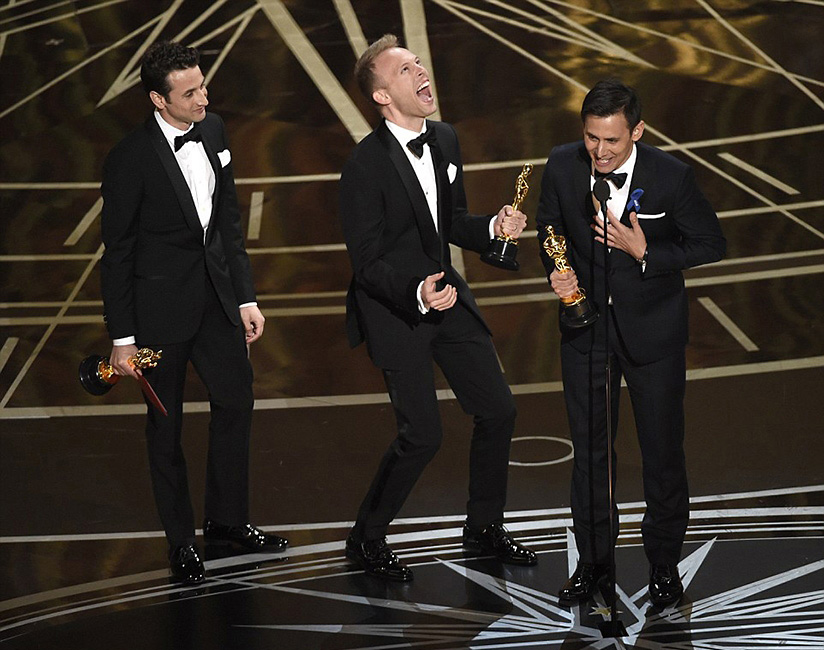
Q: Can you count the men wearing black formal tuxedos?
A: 3